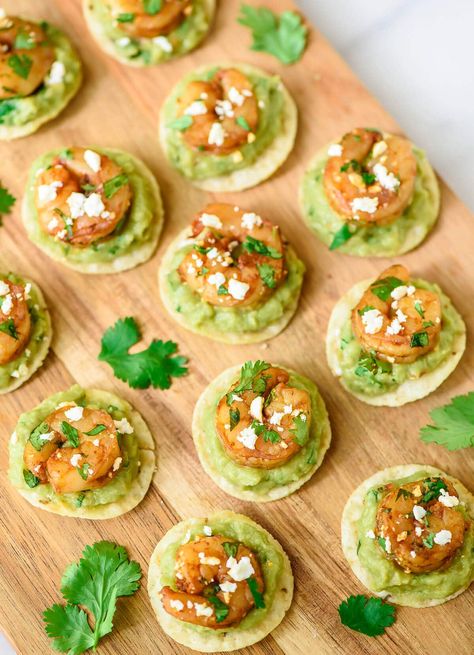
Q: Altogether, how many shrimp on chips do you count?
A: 12